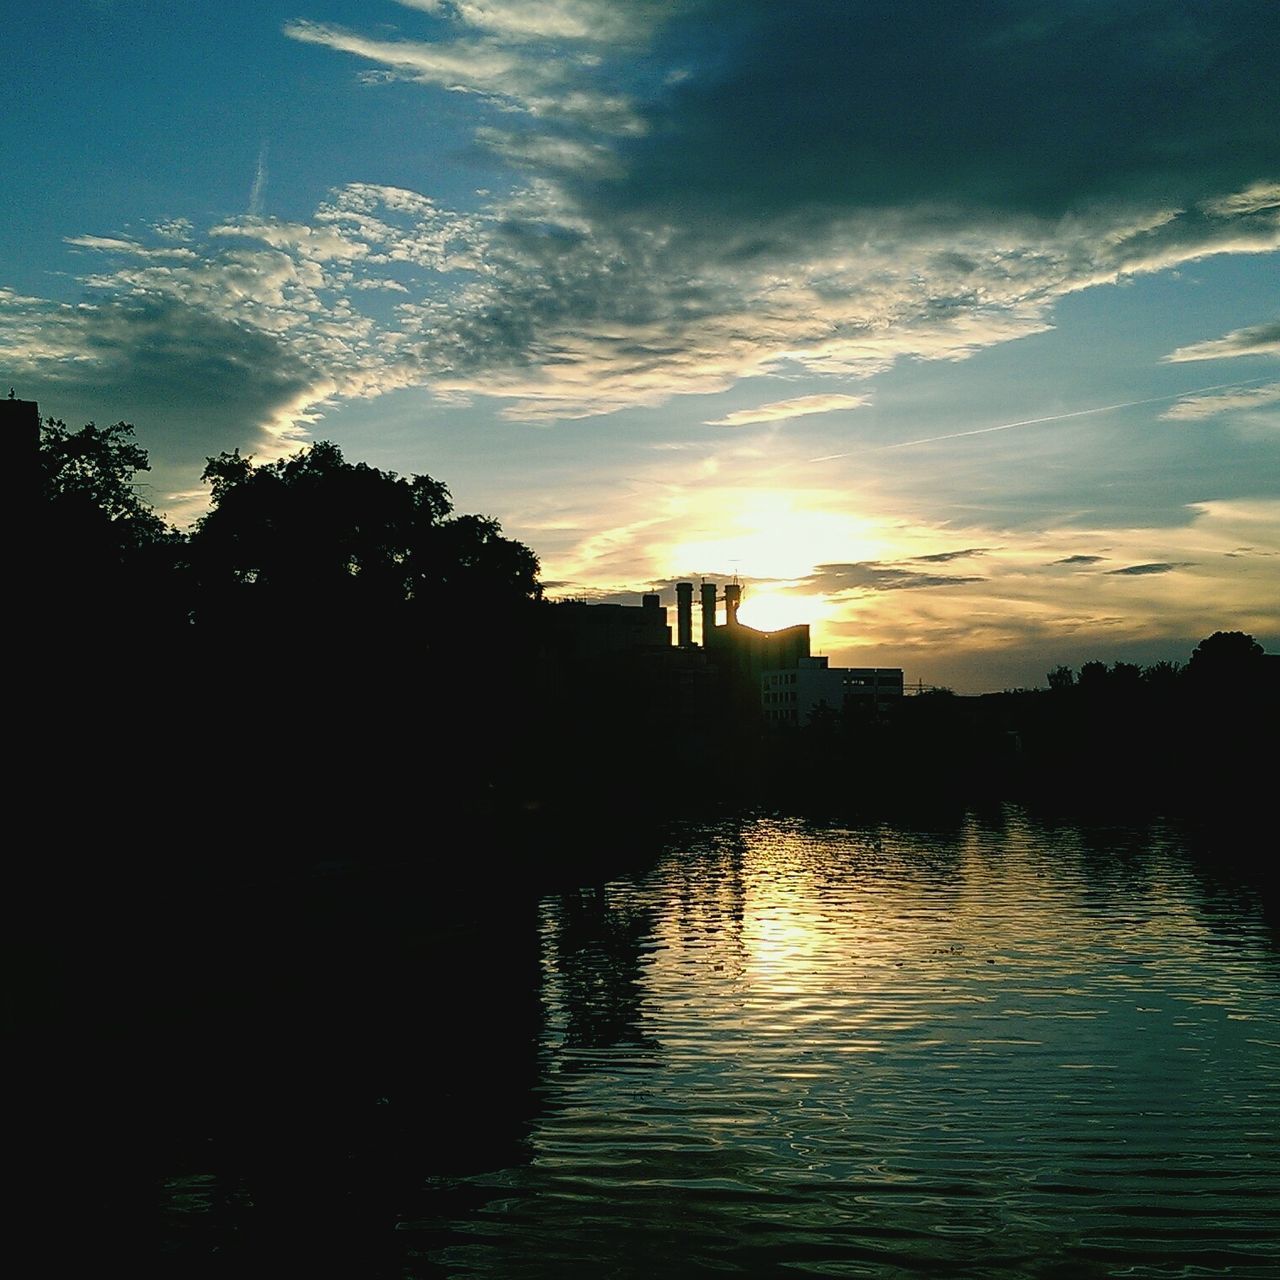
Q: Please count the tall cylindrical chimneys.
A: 3